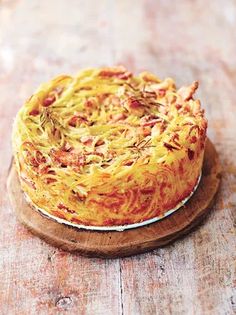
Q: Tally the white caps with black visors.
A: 0